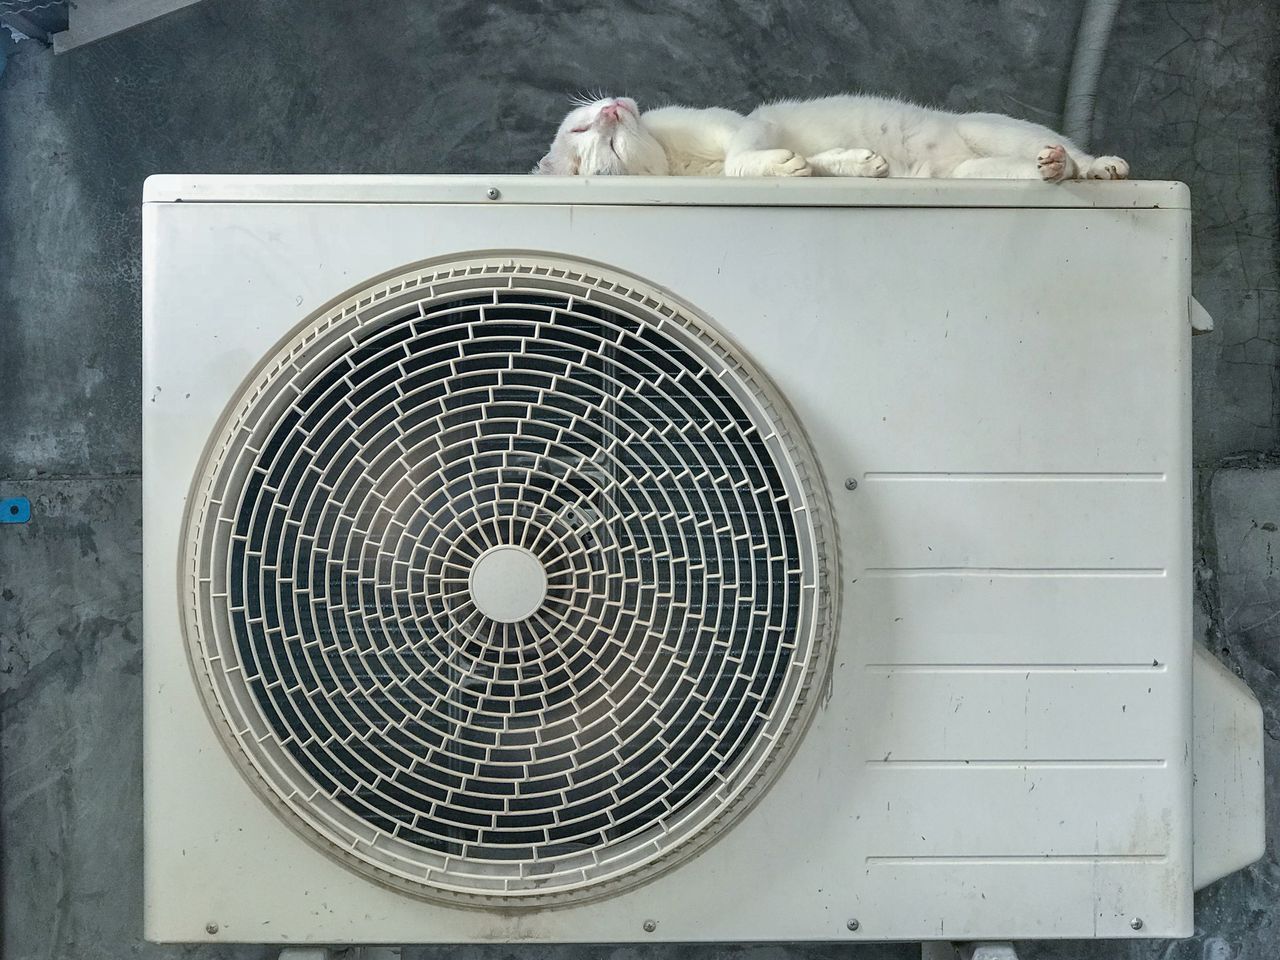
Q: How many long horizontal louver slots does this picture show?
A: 5